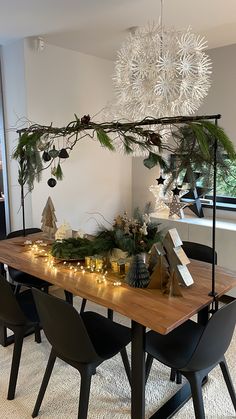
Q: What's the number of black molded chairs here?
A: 5